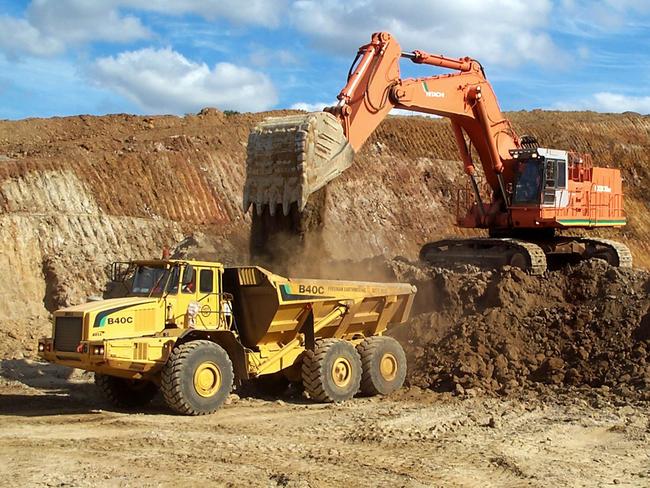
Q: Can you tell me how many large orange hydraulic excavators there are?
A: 1